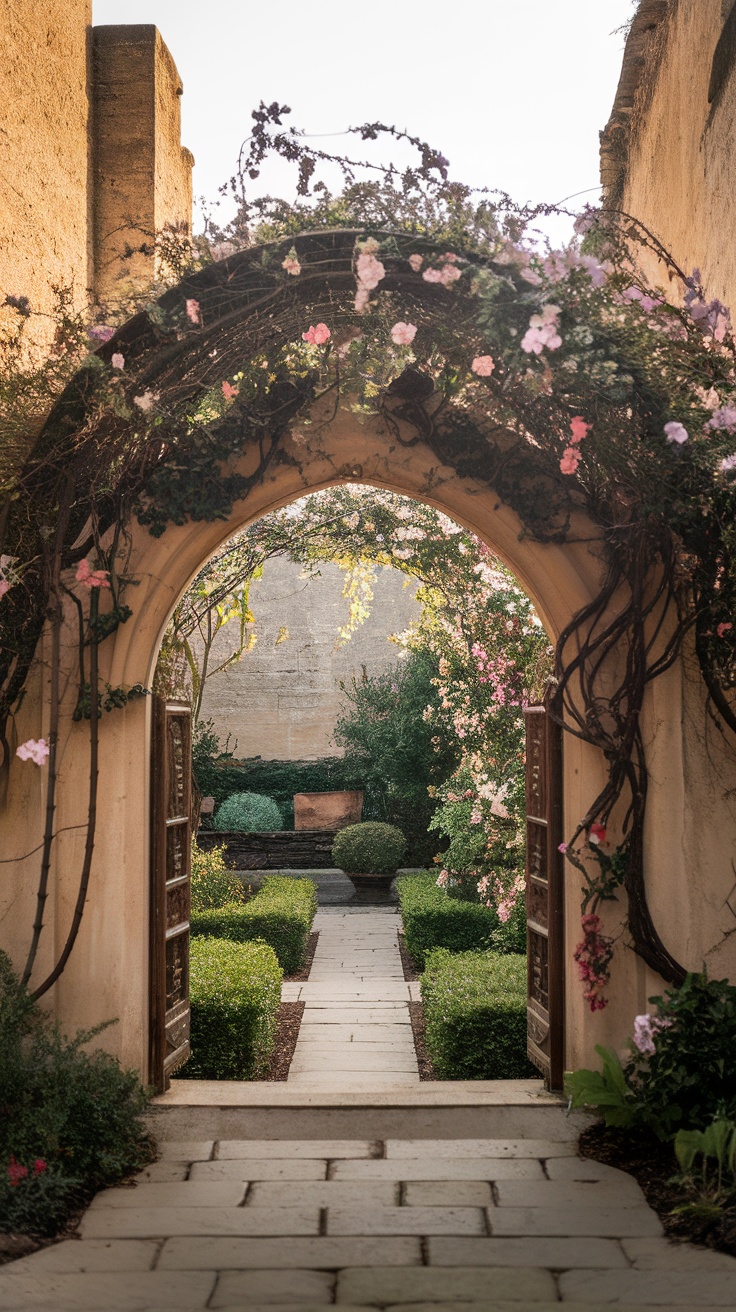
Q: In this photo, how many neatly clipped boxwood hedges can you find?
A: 4